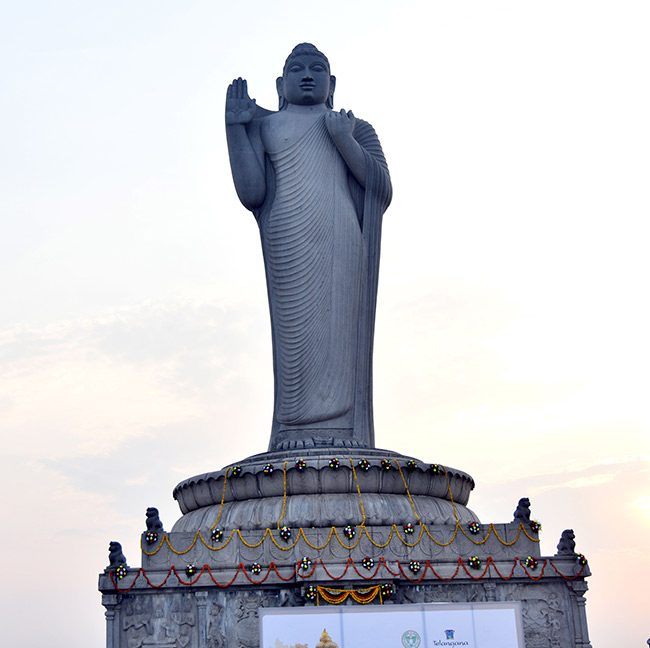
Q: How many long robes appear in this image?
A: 1